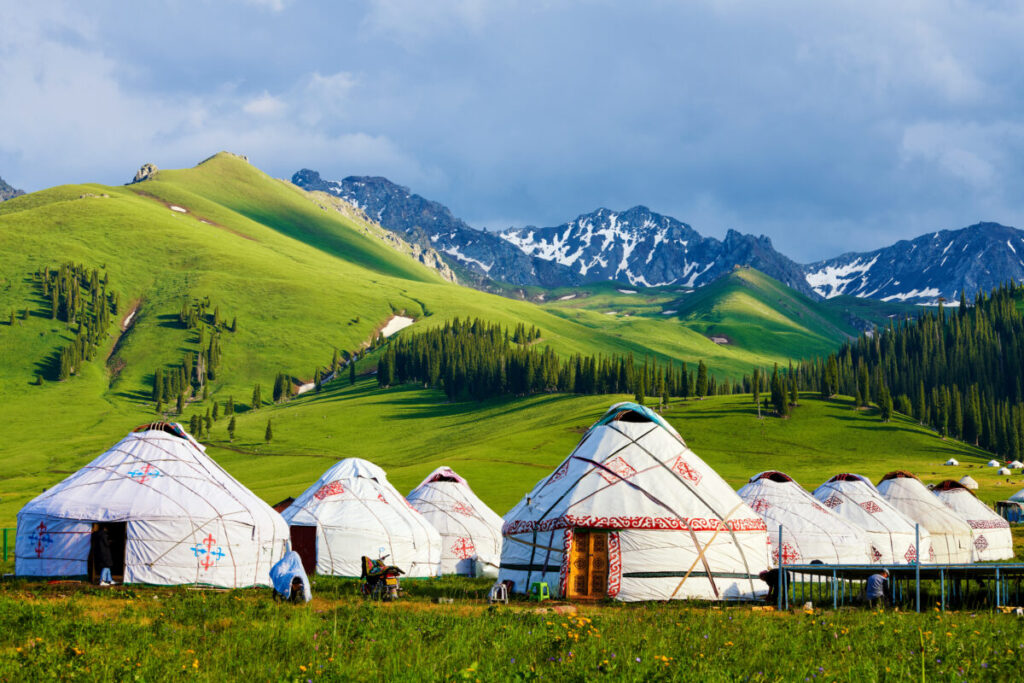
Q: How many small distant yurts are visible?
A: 5